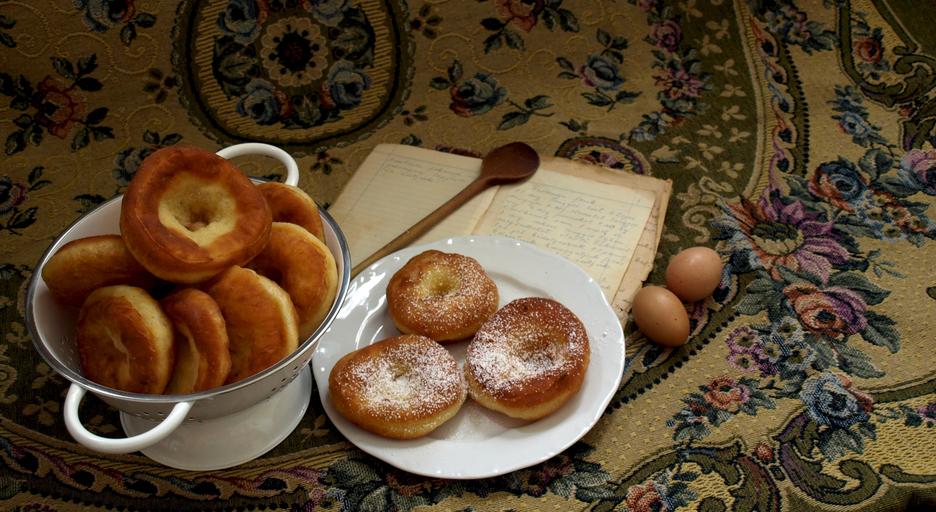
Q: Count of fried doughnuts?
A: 10